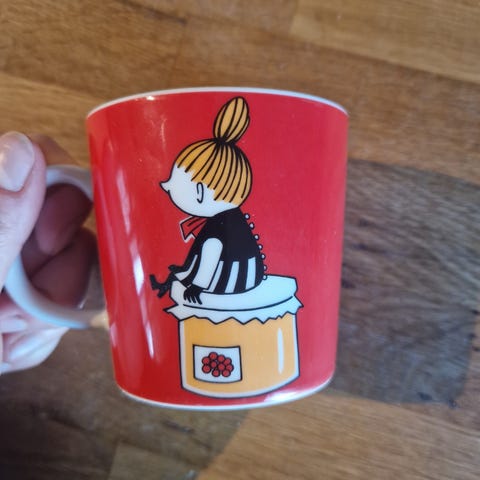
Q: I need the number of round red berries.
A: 10